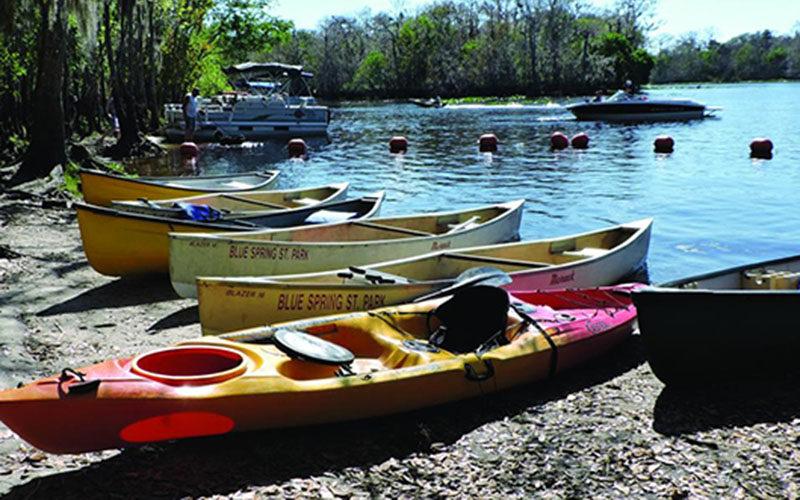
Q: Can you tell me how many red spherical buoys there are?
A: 8